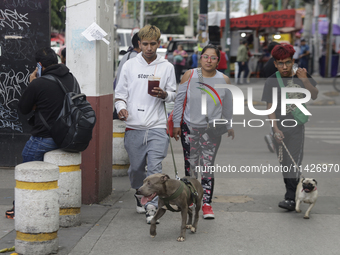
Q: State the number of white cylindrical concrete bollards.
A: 3